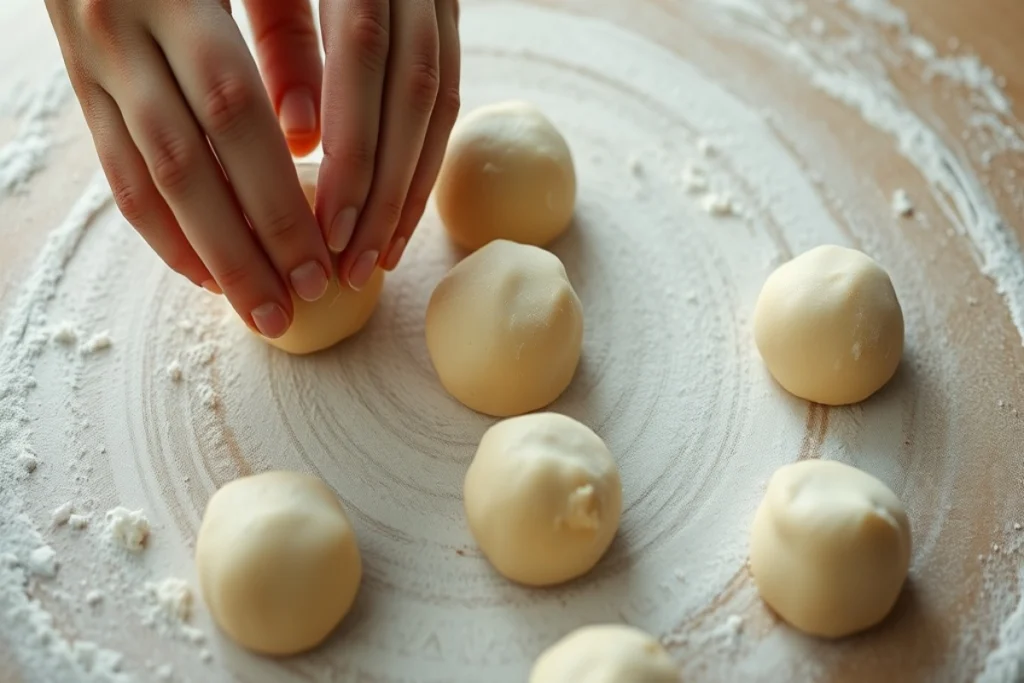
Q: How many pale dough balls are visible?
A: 8